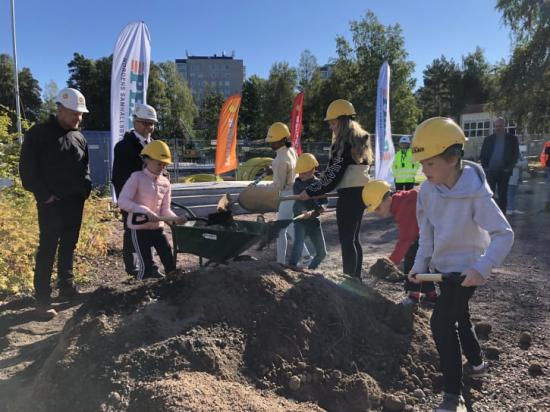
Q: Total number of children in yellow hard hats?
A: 6